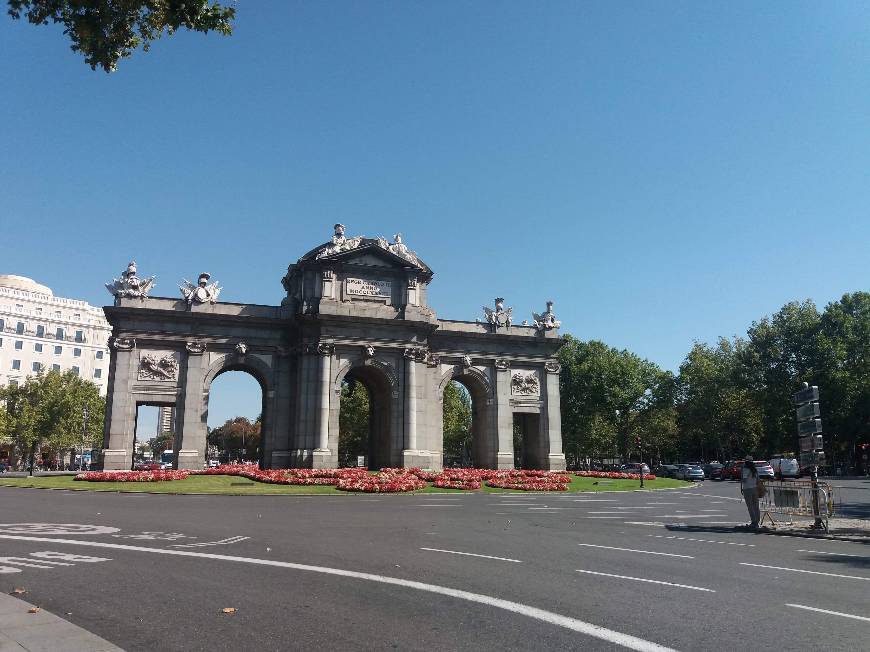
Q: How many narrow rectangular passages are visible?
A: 2